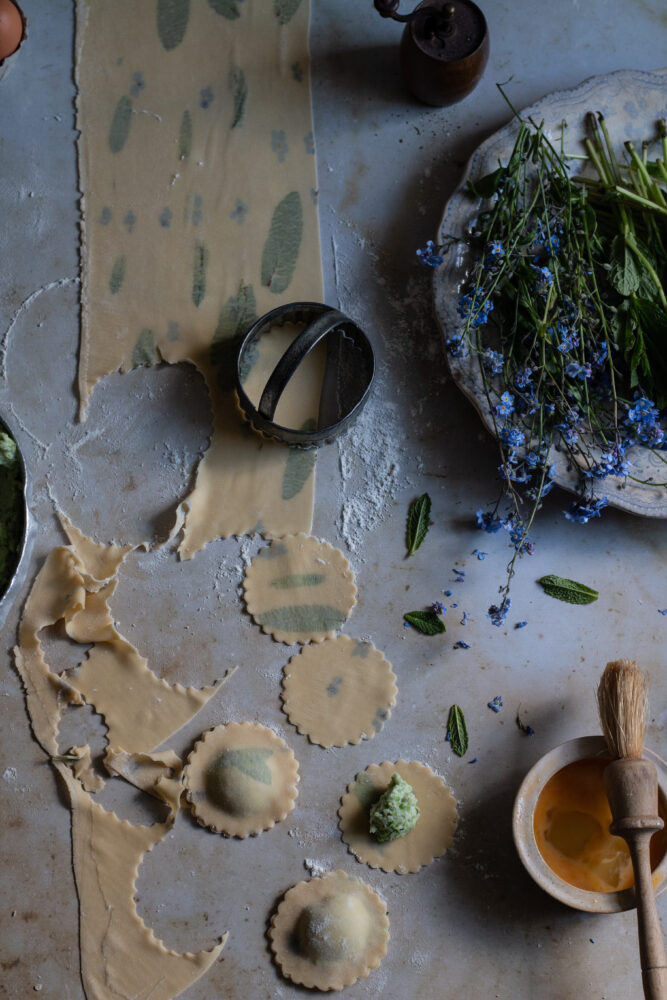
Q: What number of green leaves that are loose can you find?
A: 4